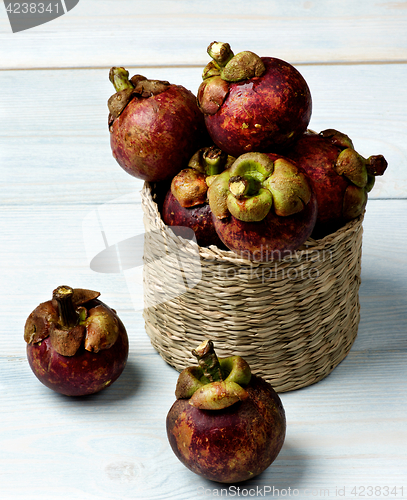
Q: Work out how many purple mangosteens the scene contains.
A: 7